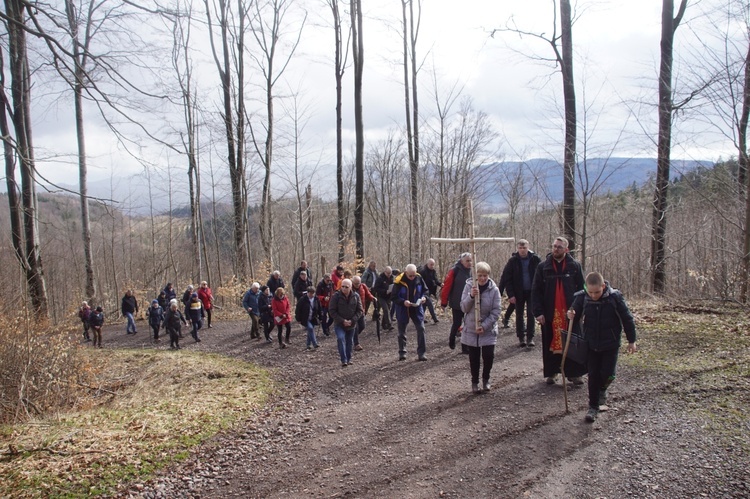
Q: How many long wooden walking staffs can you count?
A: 1